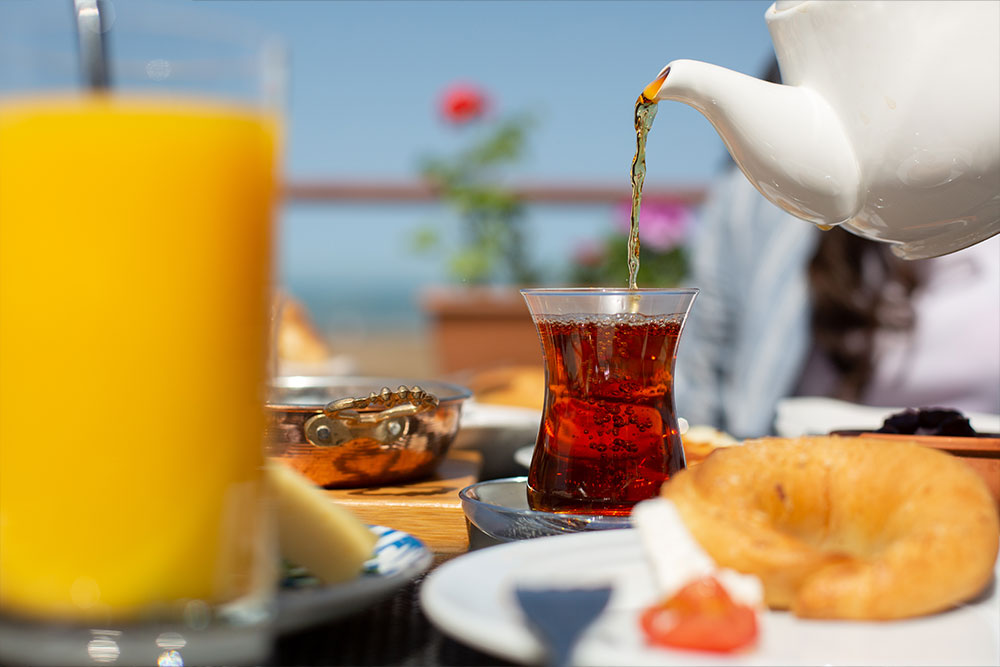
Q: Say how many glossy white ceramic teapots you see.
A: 1